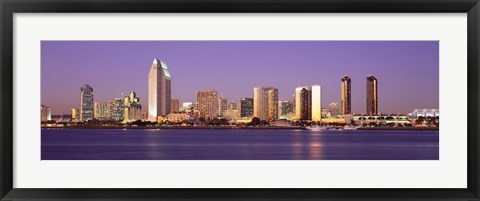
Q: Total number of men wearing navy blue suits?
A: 0